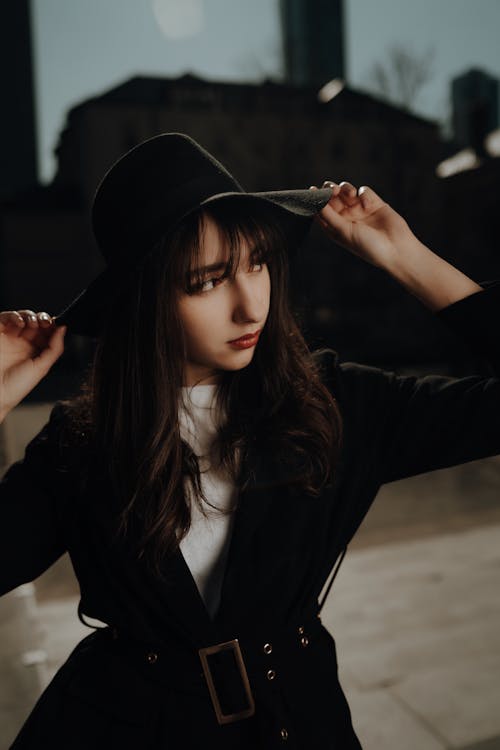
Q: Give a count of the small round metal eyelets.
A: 6